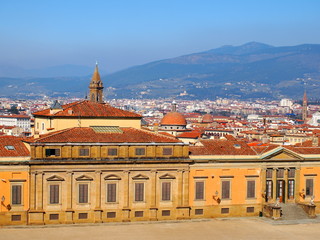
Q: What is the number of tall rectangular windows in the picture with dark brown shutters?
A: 10